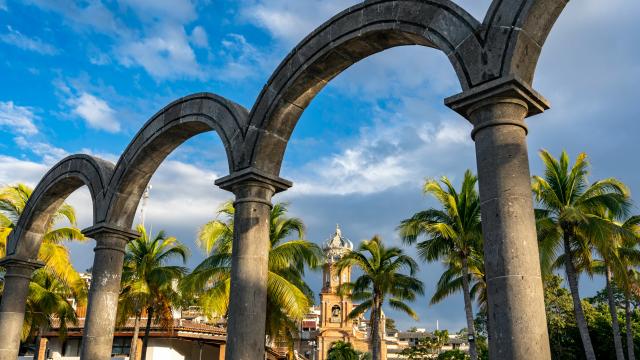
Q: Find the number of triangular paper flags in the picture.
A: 0